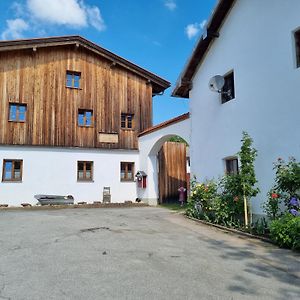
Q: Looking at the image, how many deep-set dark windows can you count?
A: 3